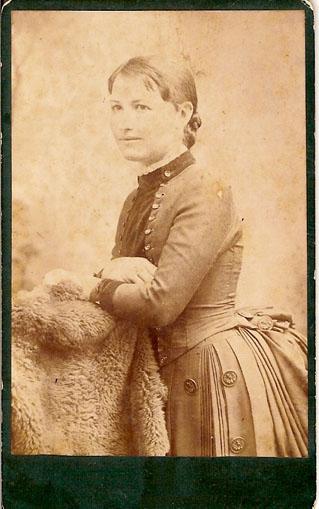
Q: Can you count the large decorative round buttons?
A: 4